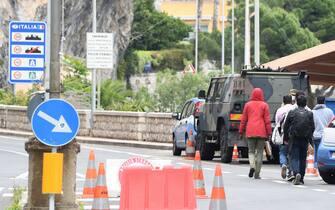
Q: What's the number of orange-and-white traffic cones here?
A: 7